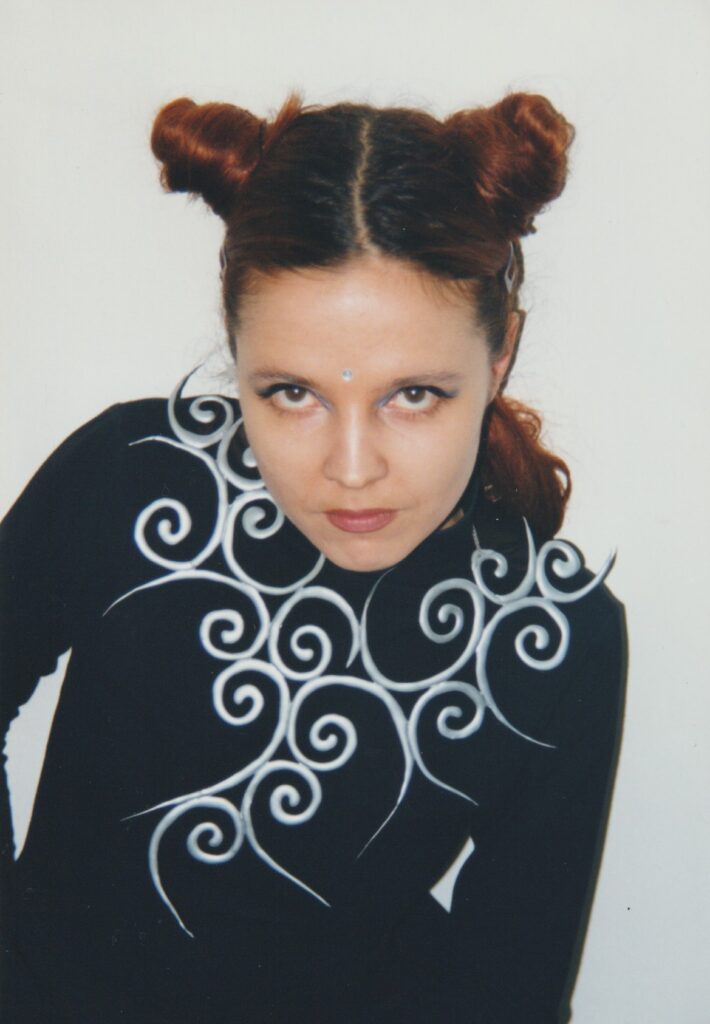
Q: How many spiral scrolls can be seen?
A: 15